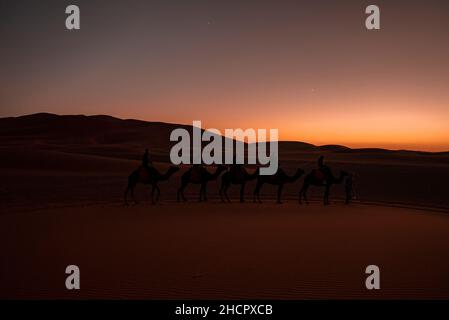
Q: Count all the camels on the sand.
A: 5